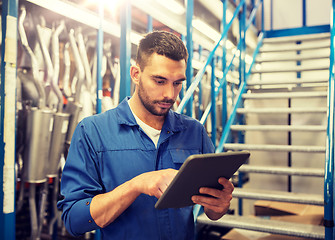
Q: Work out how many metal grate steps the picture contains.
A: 12